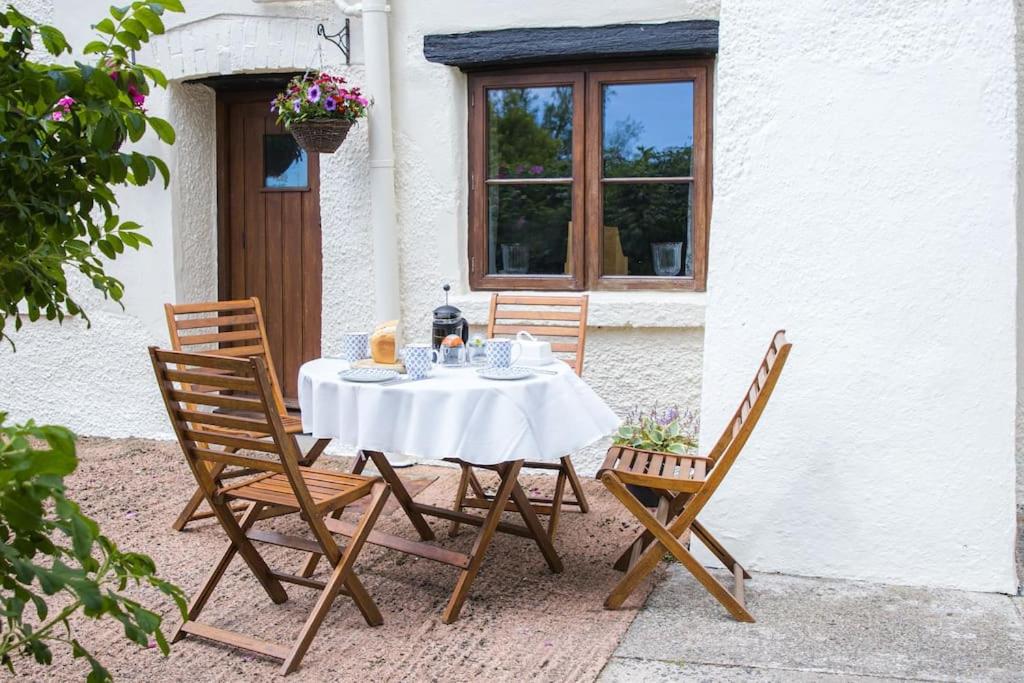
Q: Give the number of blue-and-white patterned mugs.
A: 3